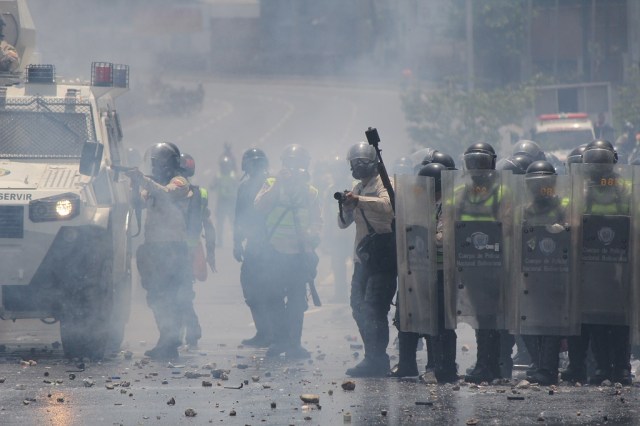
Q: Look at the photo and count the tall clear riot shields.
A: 4